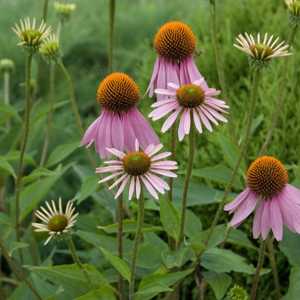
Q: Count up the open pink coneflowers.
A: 5